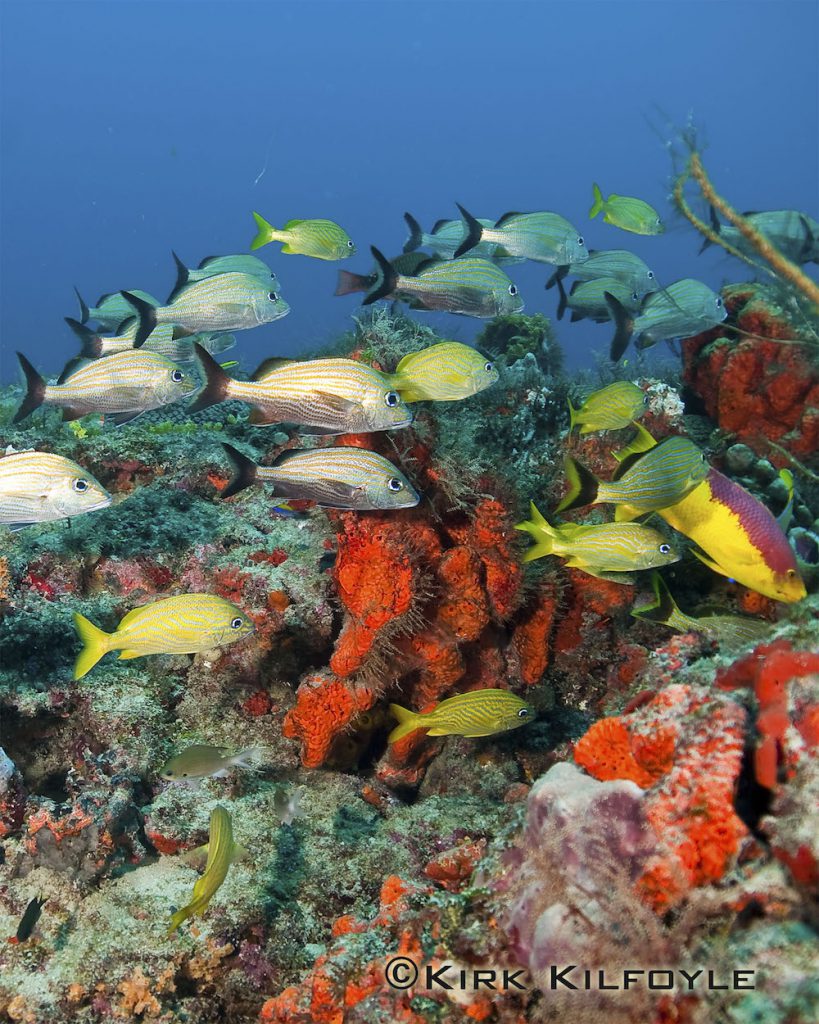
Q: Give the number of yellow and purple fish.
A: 1